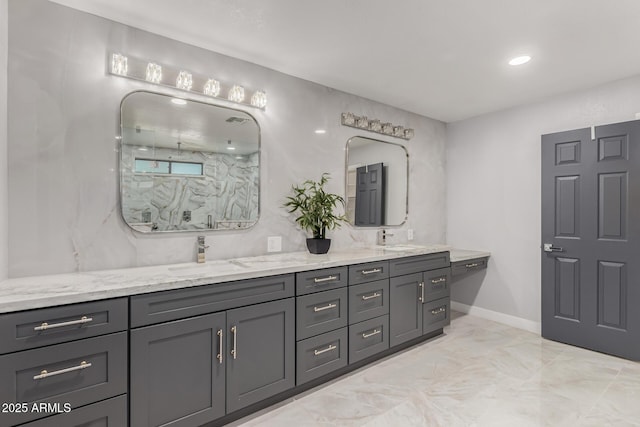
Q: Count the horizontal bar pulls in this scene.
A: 11